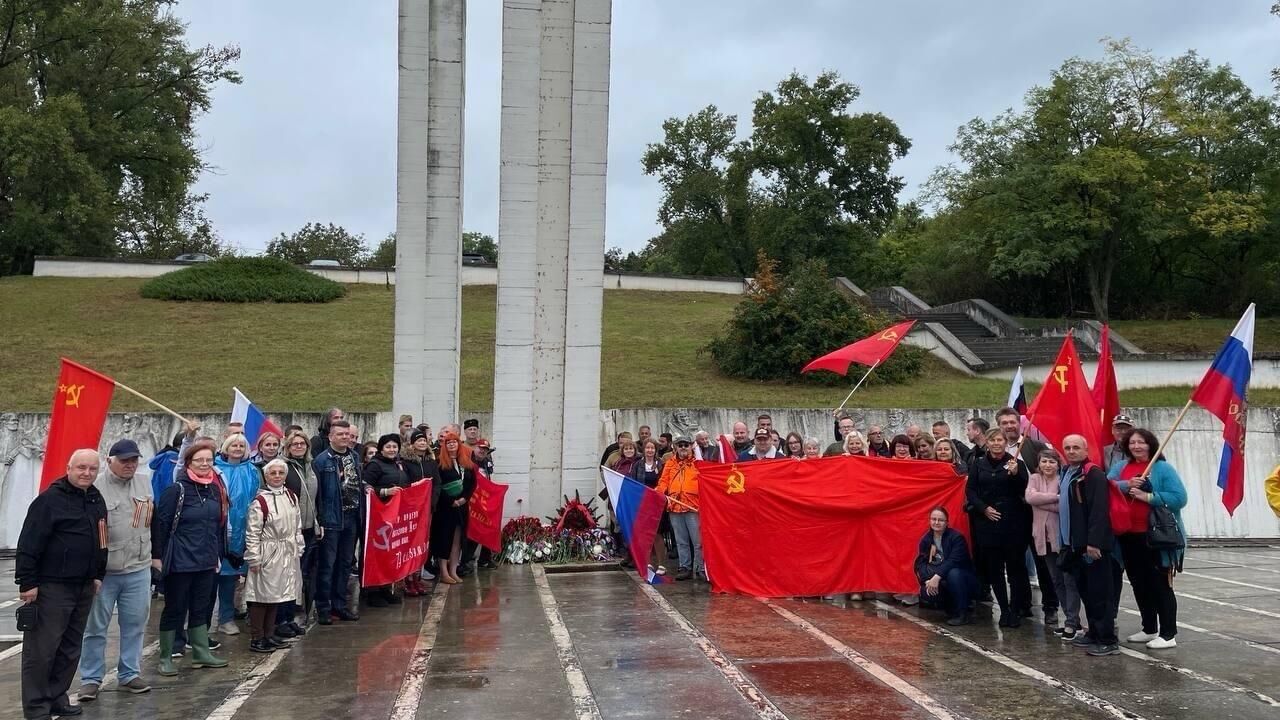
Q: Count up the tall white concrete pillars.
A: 2